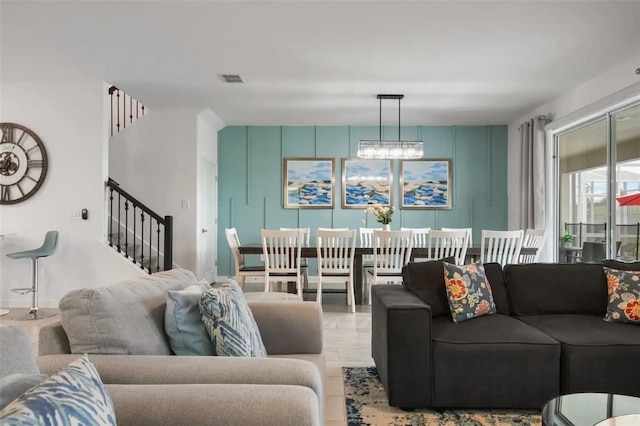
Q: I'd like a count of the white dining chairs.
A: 12